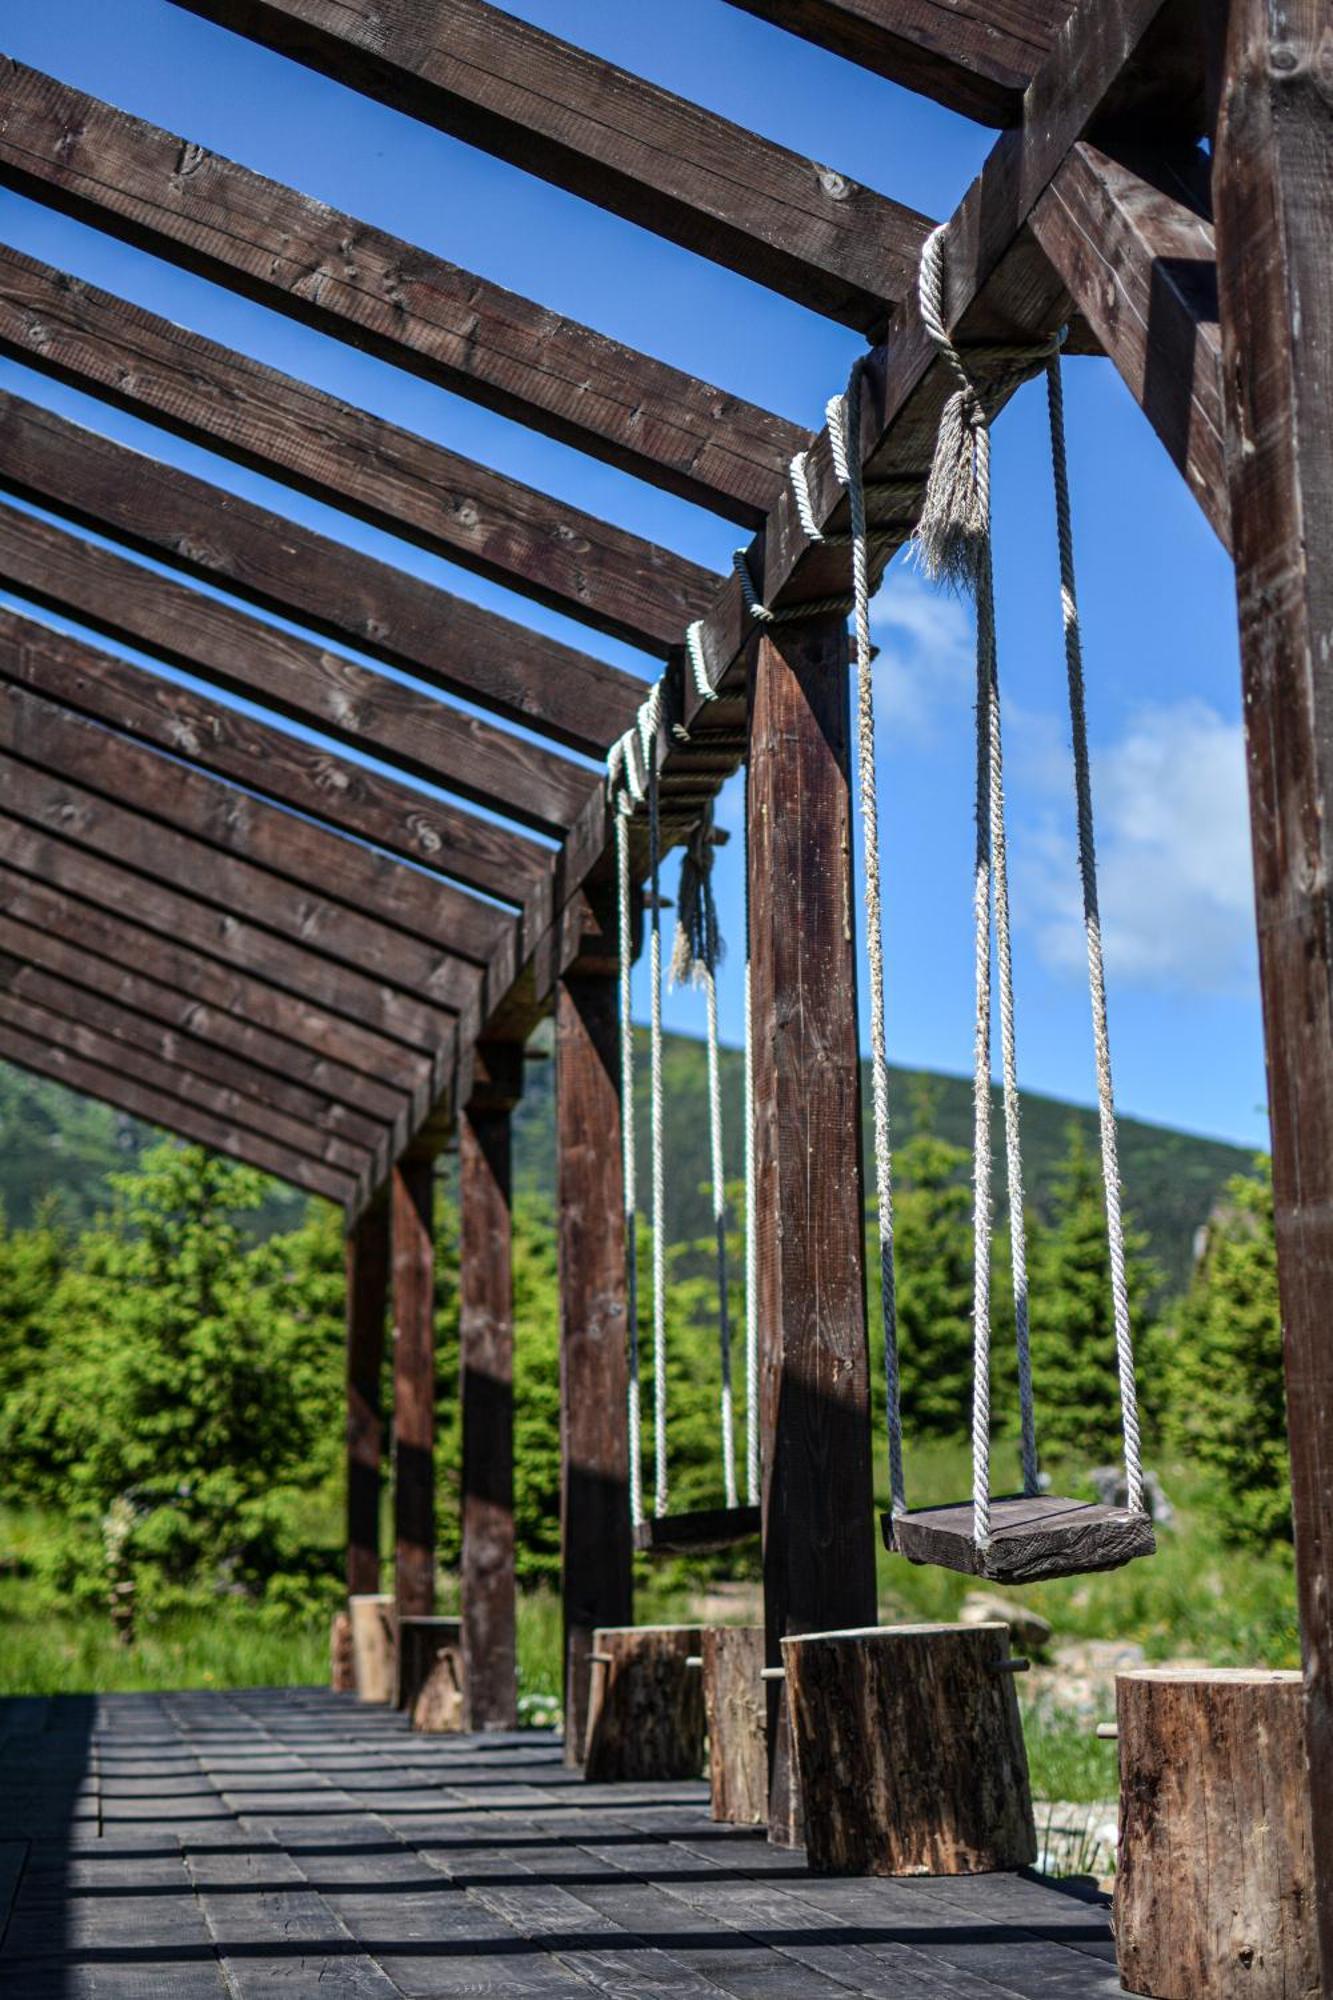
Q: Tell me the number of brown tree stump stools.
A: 7